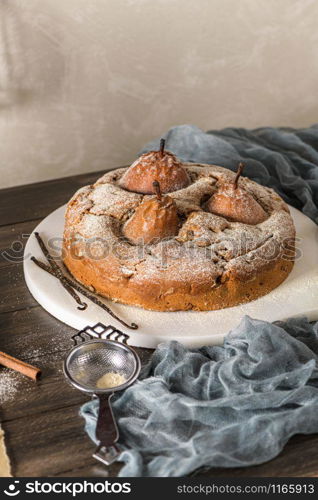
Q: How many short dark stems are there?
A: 3